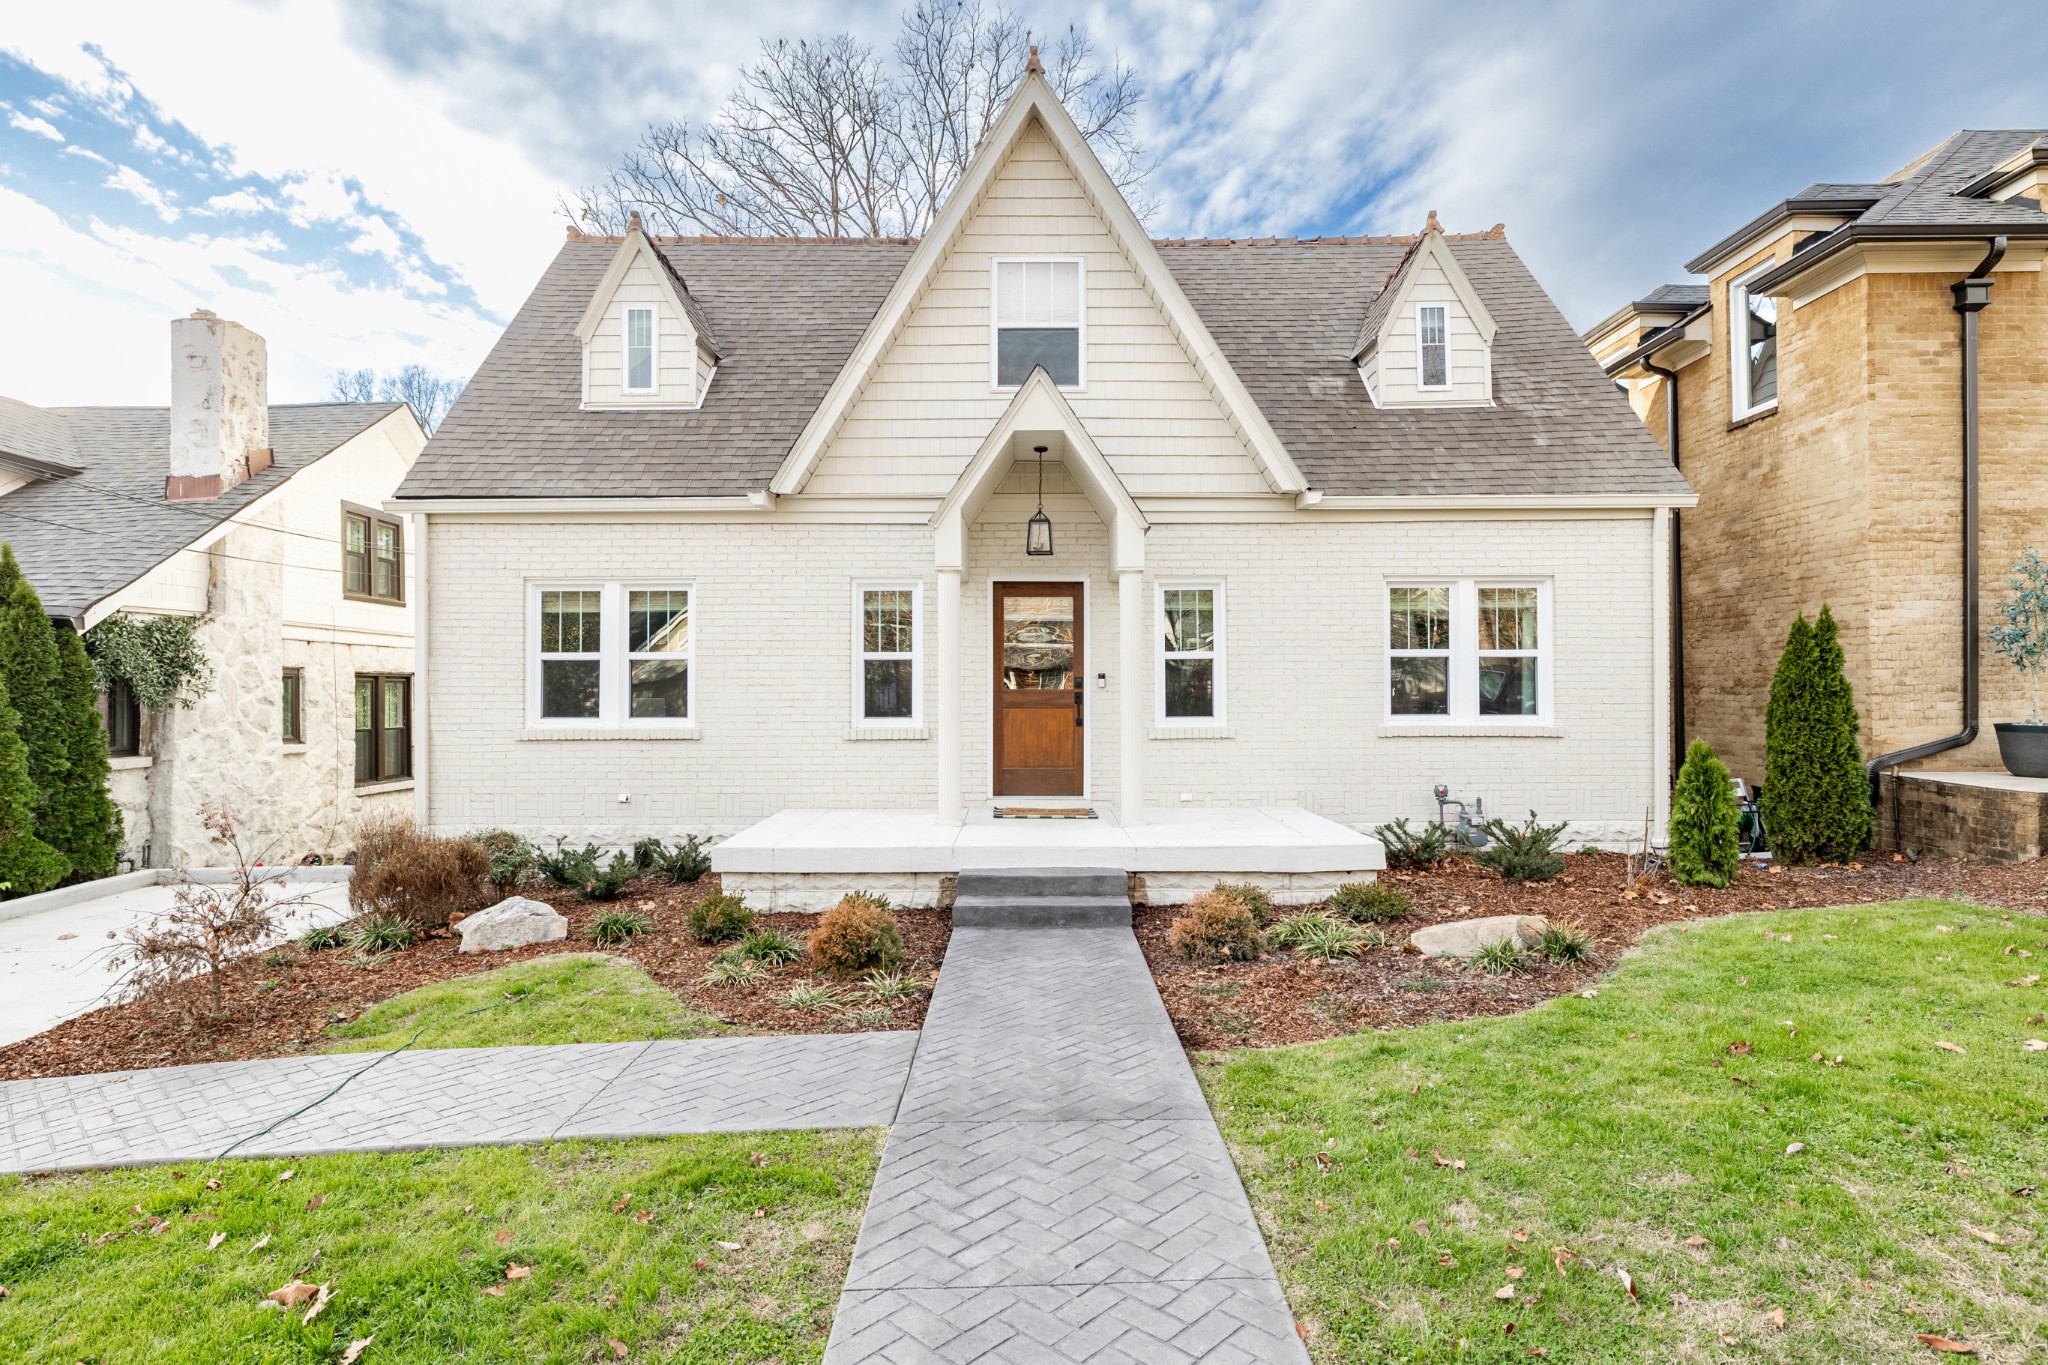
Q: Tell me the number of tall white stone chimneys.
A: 1